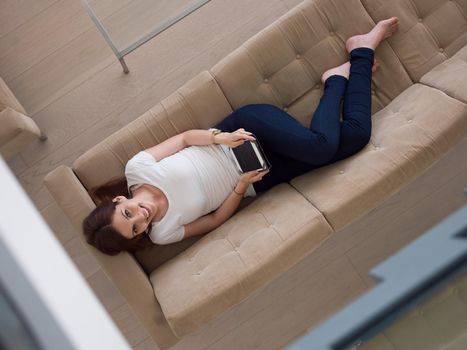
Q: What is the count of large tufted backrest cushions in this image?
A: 3